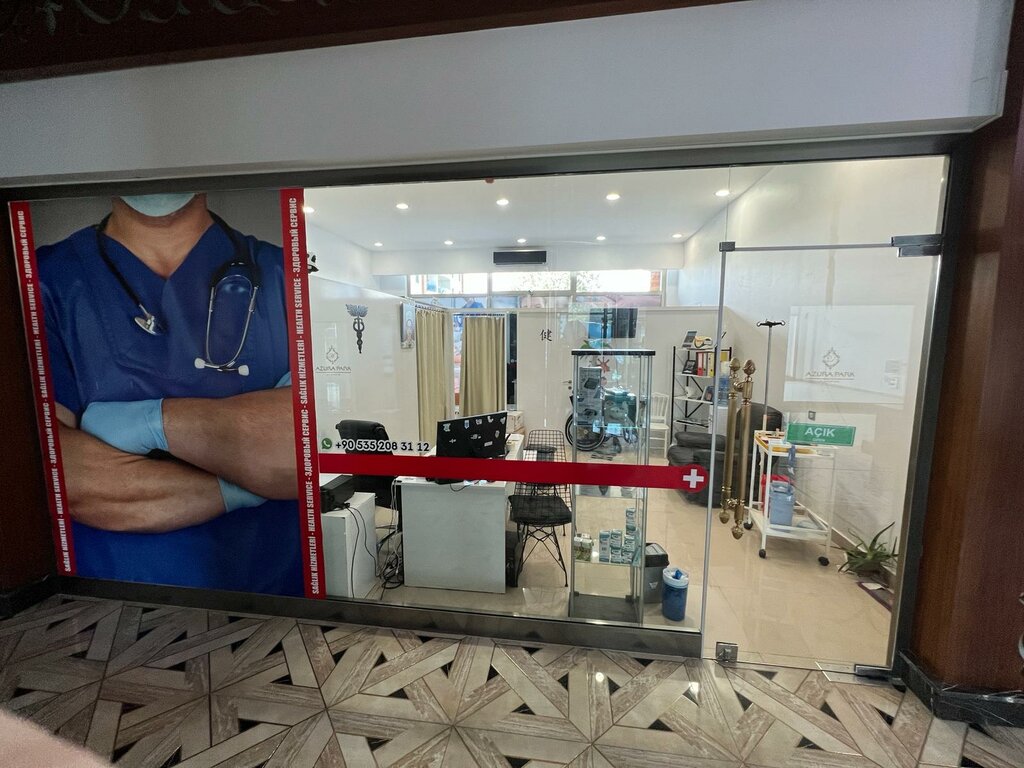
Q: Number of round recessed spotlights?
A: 10